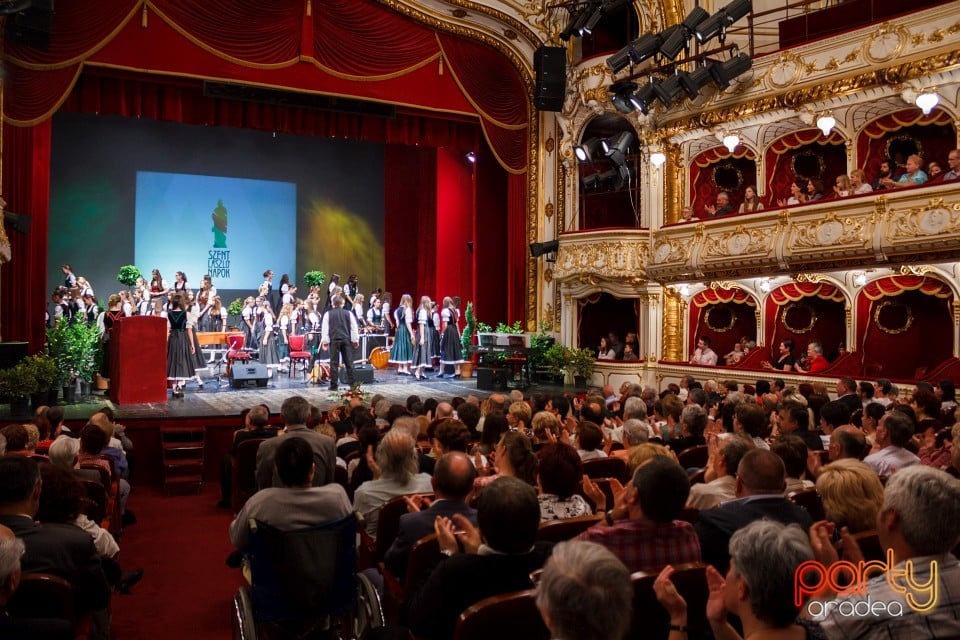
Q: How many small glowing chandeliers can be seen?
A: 4